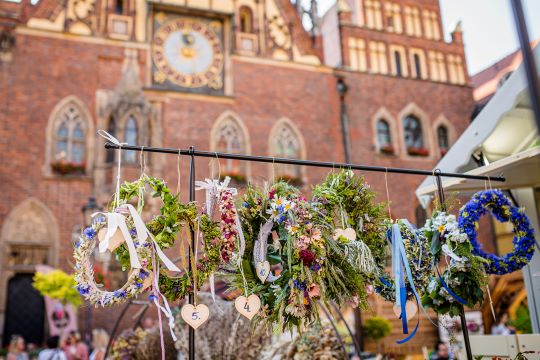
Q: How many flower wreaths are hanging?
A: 9